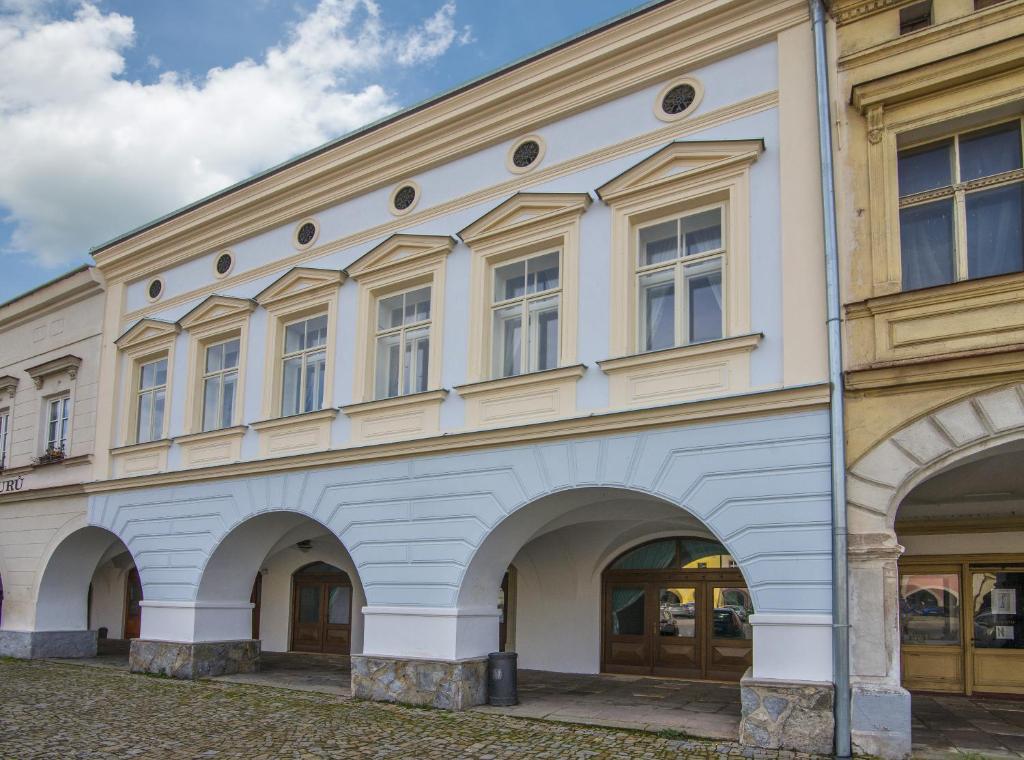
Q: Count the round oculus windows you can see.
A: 6